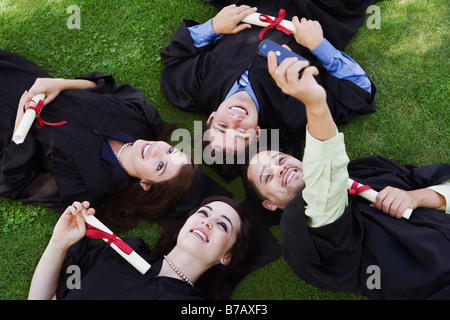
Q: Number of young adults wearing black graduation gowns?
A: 4